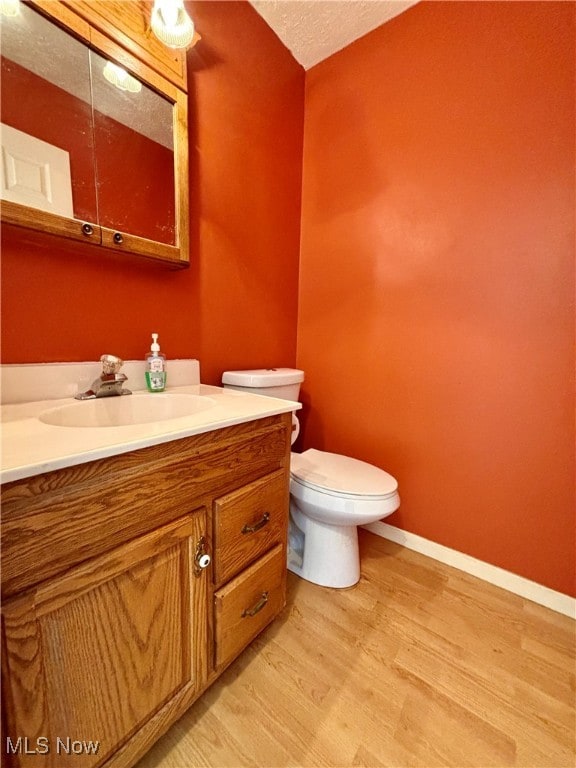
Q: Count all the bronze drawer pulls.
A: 2